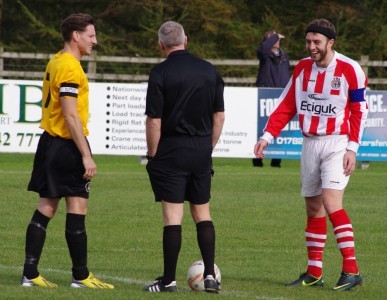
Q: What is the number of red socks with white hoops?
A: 2